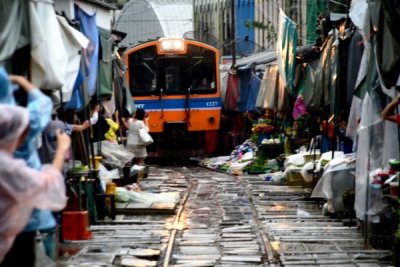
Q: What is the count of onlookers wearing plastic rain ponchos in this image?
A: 2